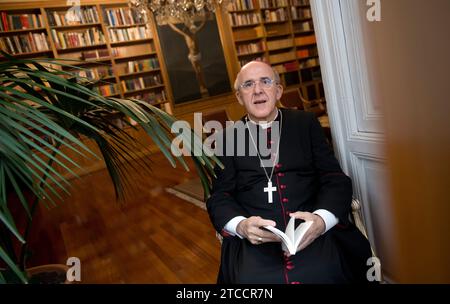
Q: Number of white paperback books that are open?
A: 1